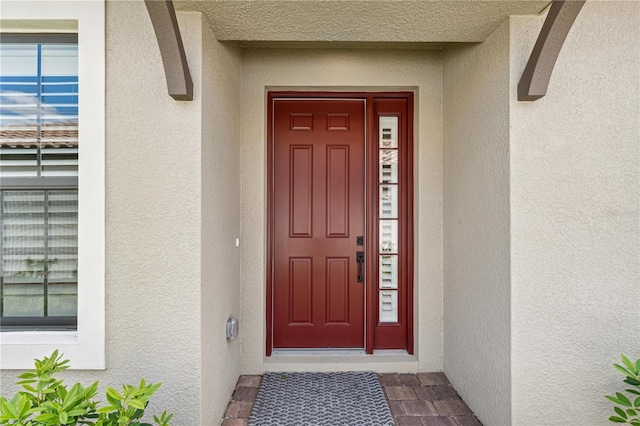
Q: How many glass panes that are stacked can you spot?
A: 6